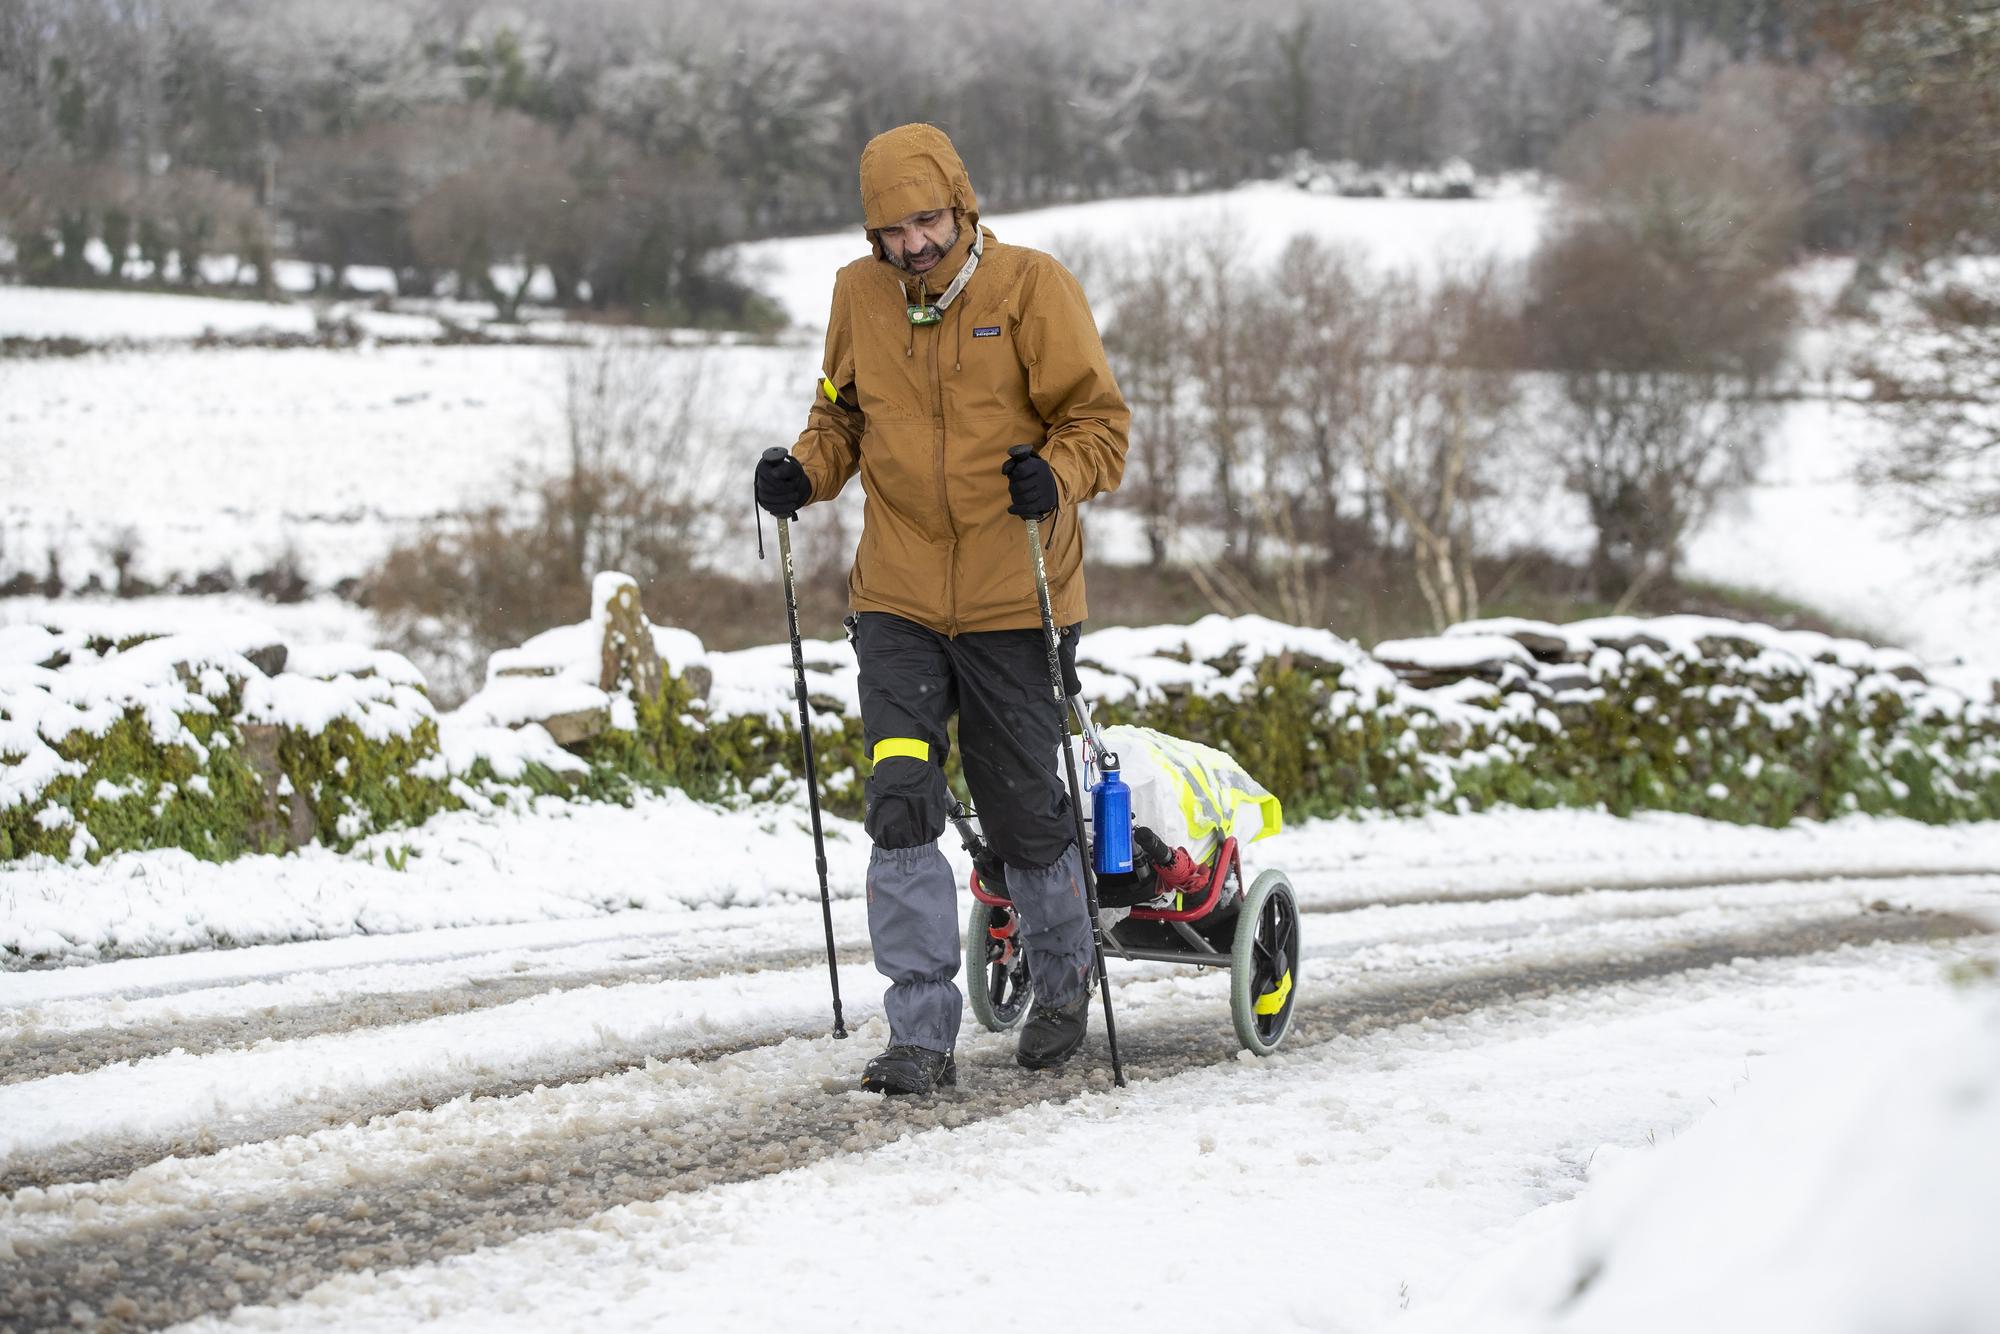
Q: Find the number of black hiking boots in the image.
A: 2